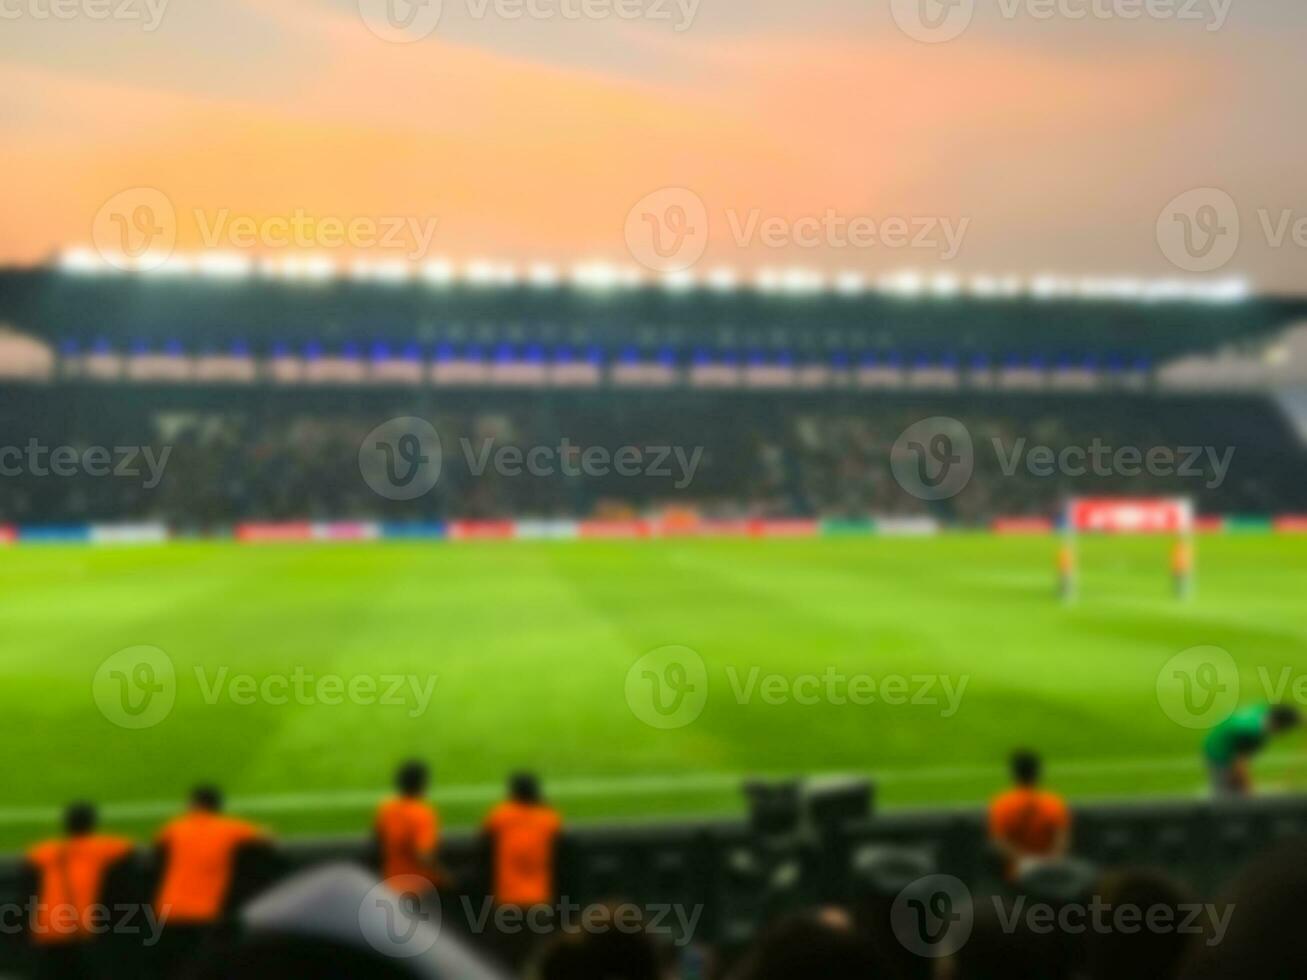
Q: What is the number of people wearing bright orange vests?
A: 5